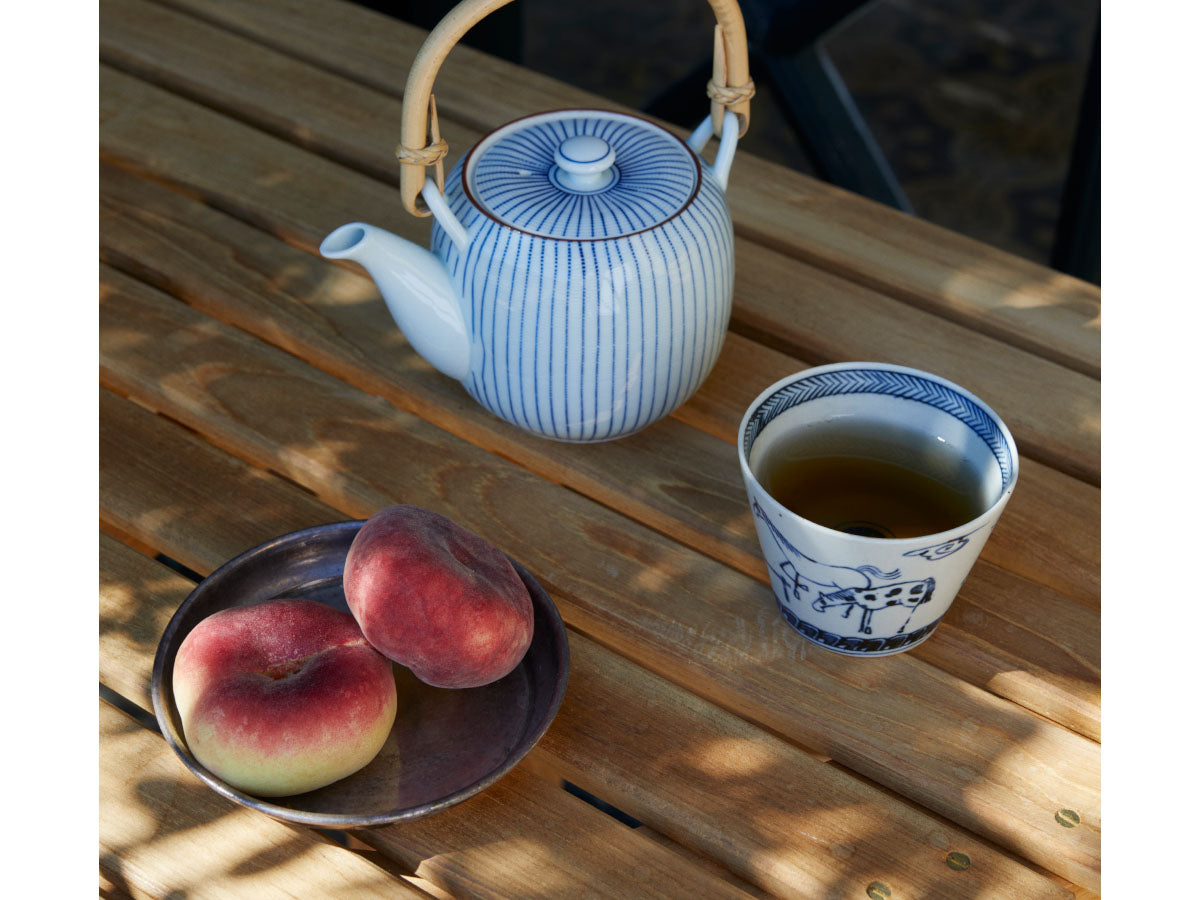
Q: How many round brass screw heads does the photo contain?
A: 3